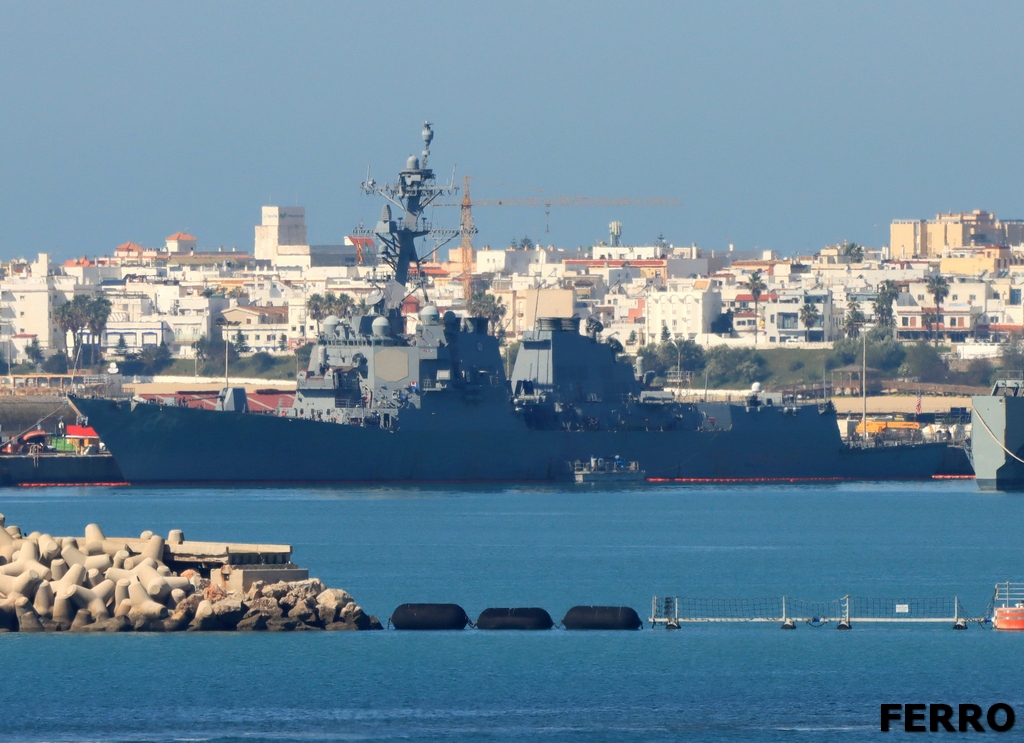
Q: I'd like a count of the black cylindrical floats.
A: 3